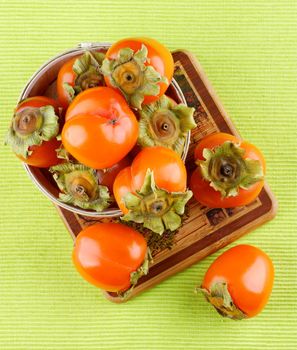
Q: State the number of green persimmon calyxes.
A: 9